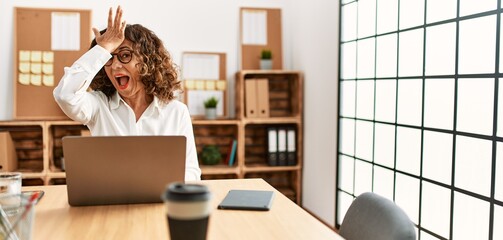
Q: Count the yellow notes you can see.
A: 13